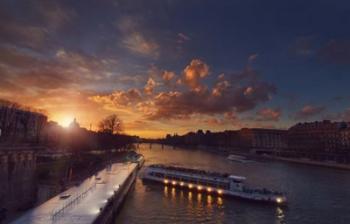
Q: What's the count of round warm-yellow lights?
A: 8